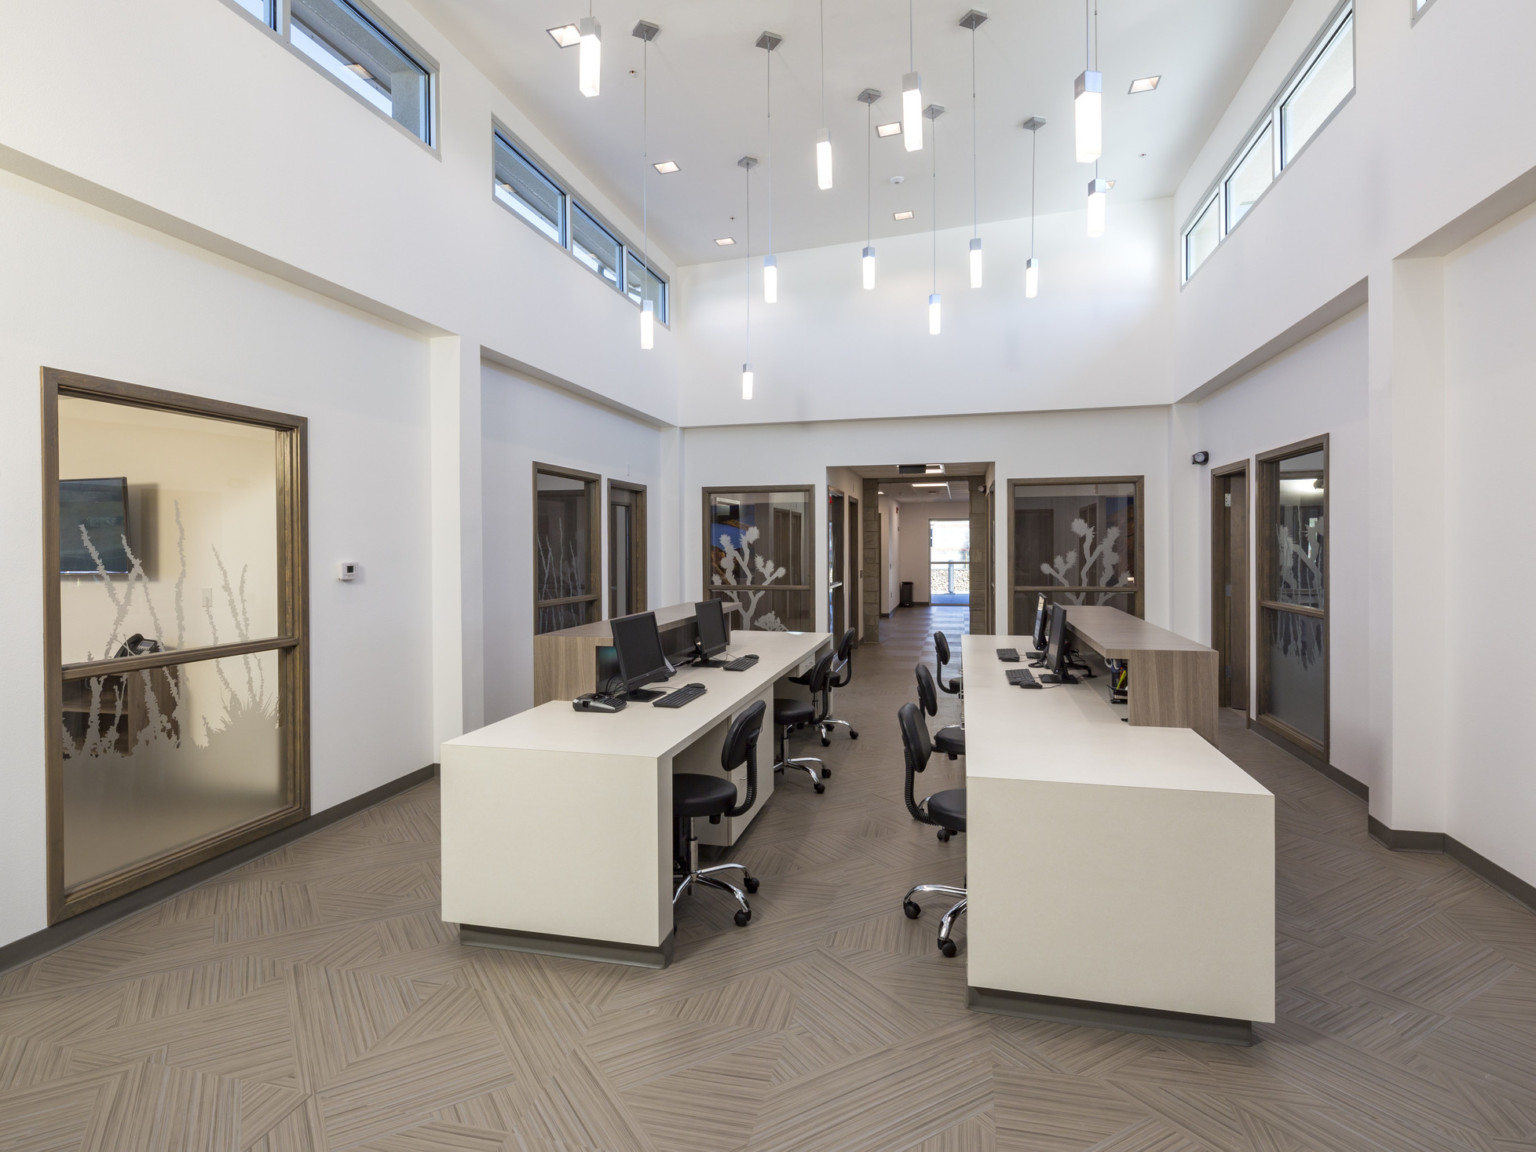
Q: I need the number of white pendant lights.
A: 12